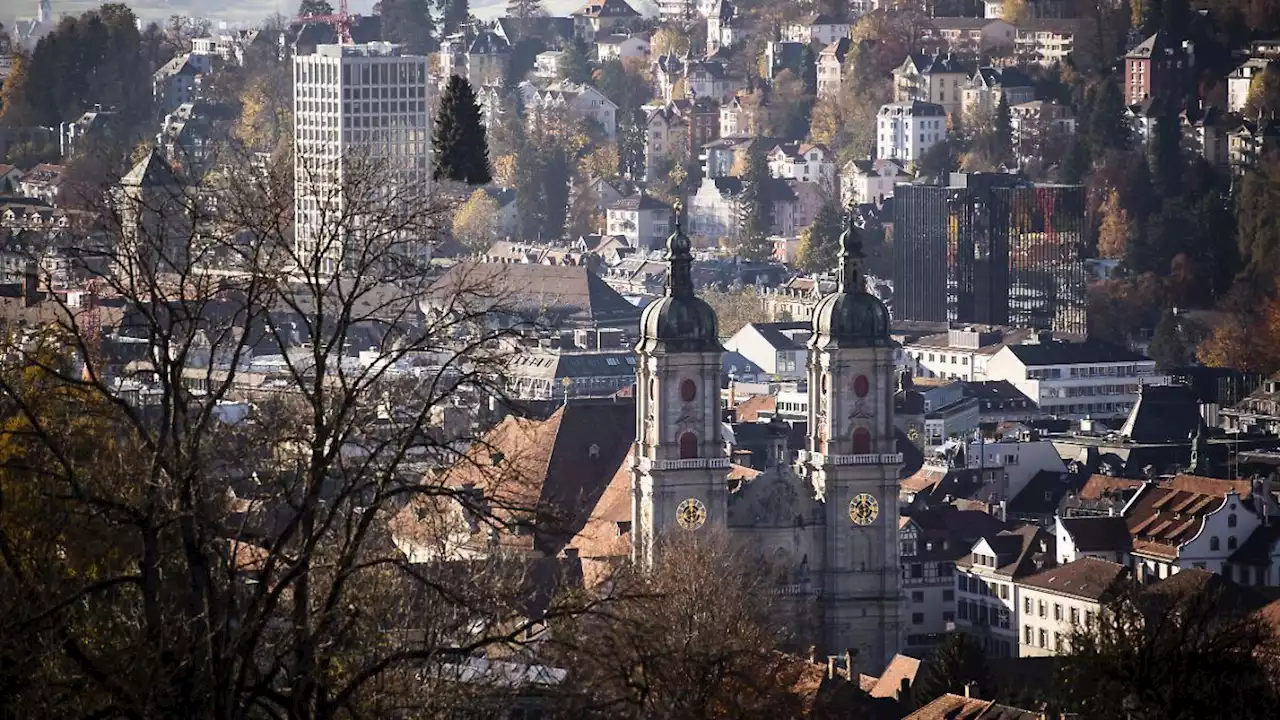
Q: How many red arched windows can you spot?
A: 2